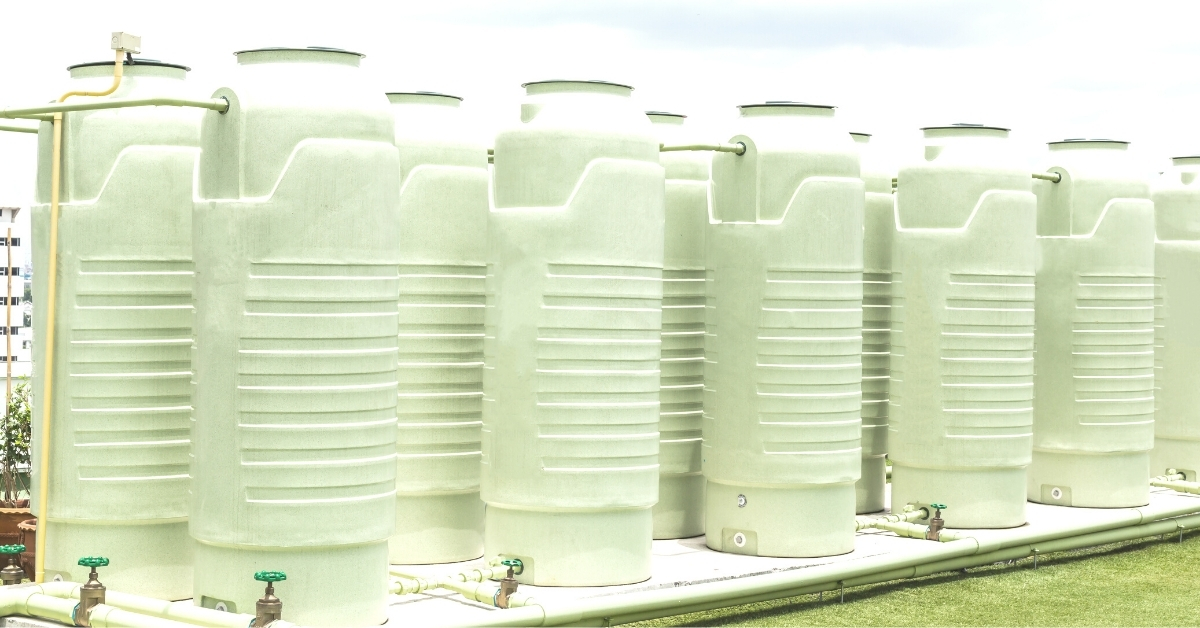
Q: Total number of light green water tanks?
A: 10